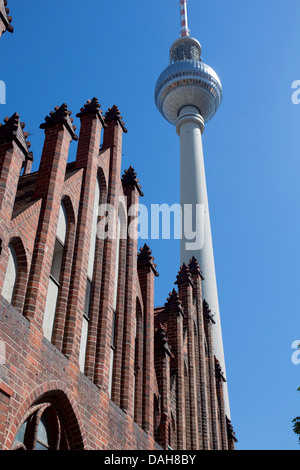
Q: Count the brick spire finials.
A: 14